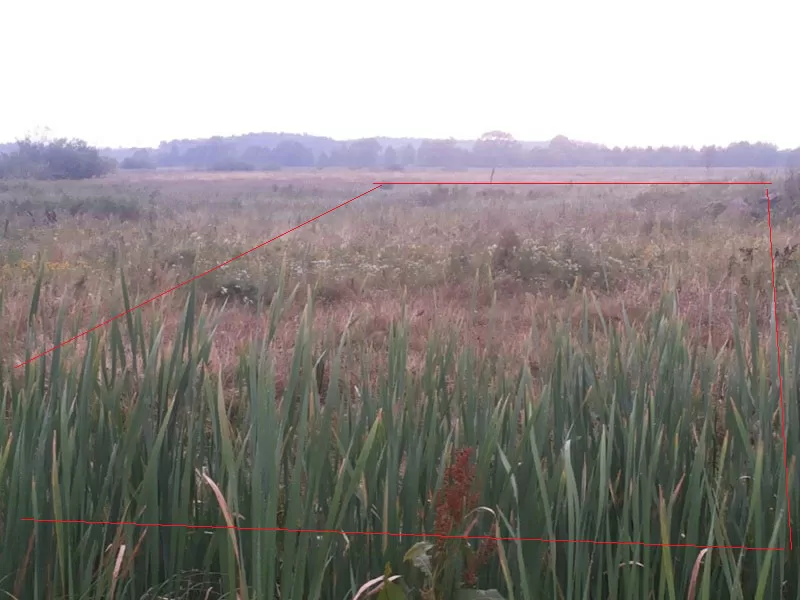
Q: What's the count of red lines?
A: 4